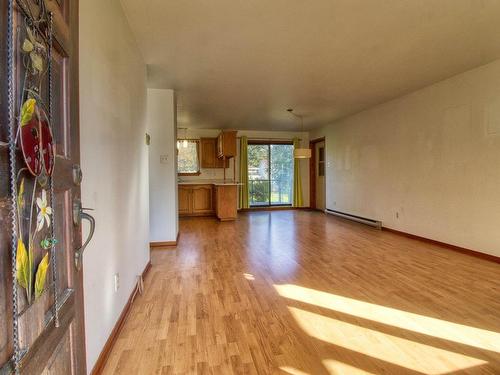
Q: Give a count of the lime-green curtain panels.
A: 2